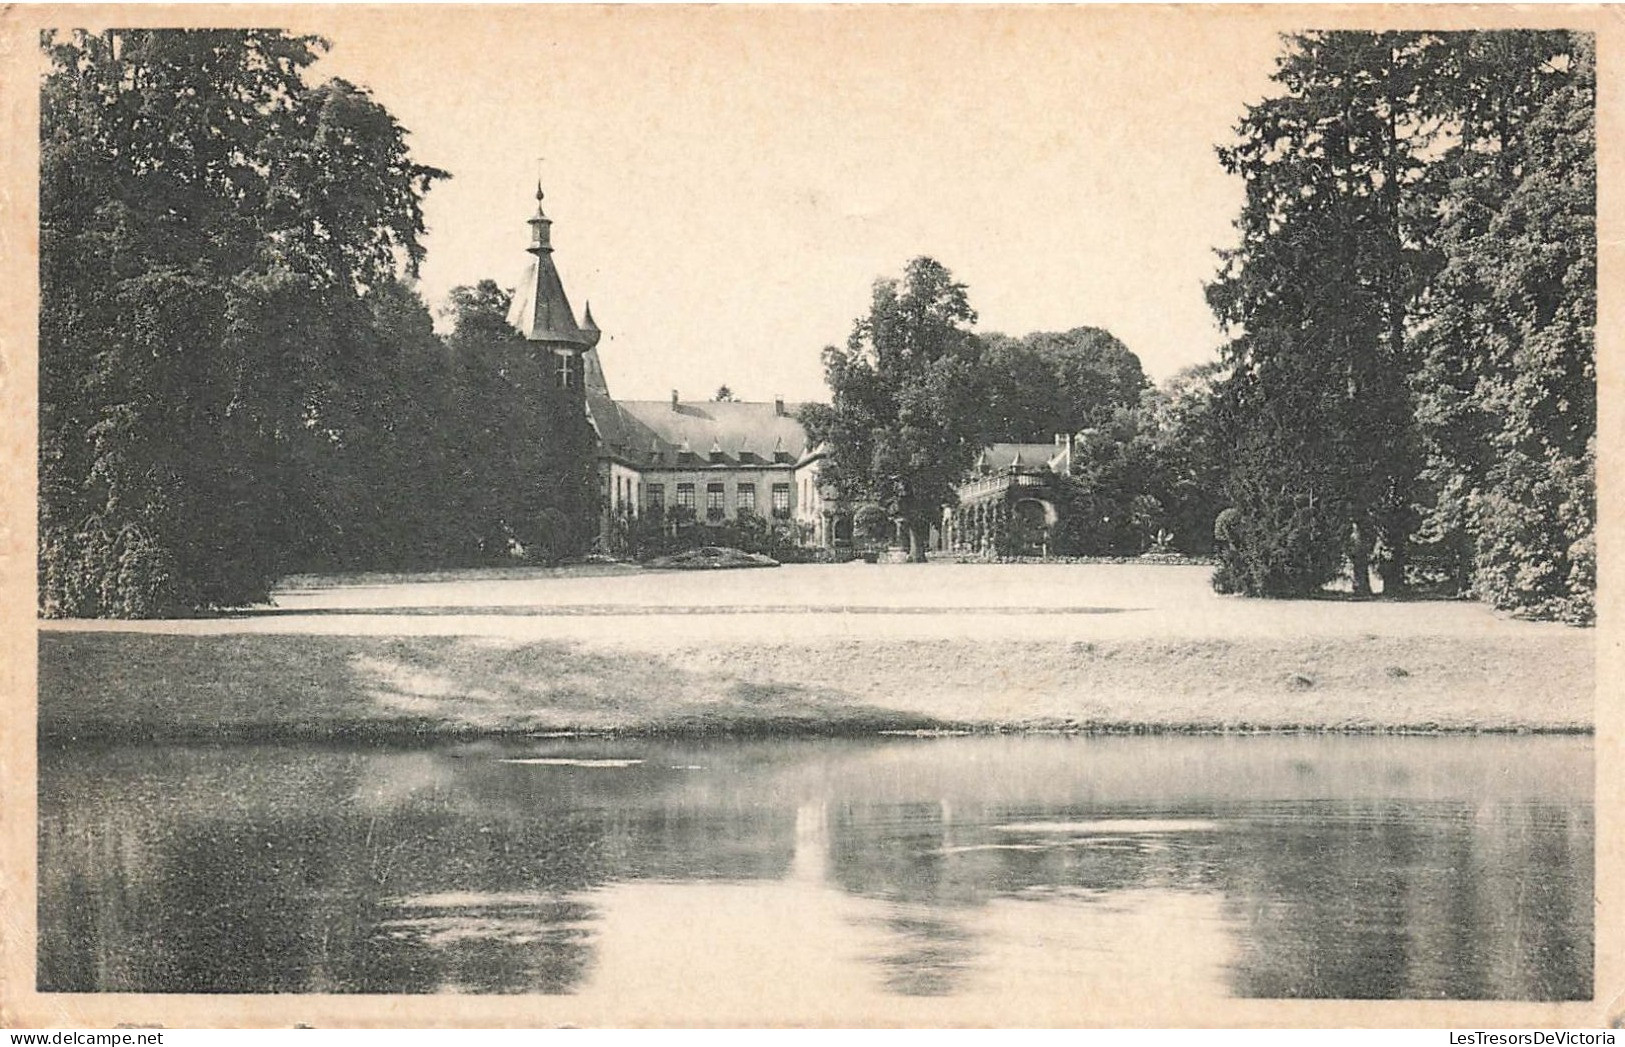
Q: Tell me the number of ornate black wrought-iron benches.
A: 0